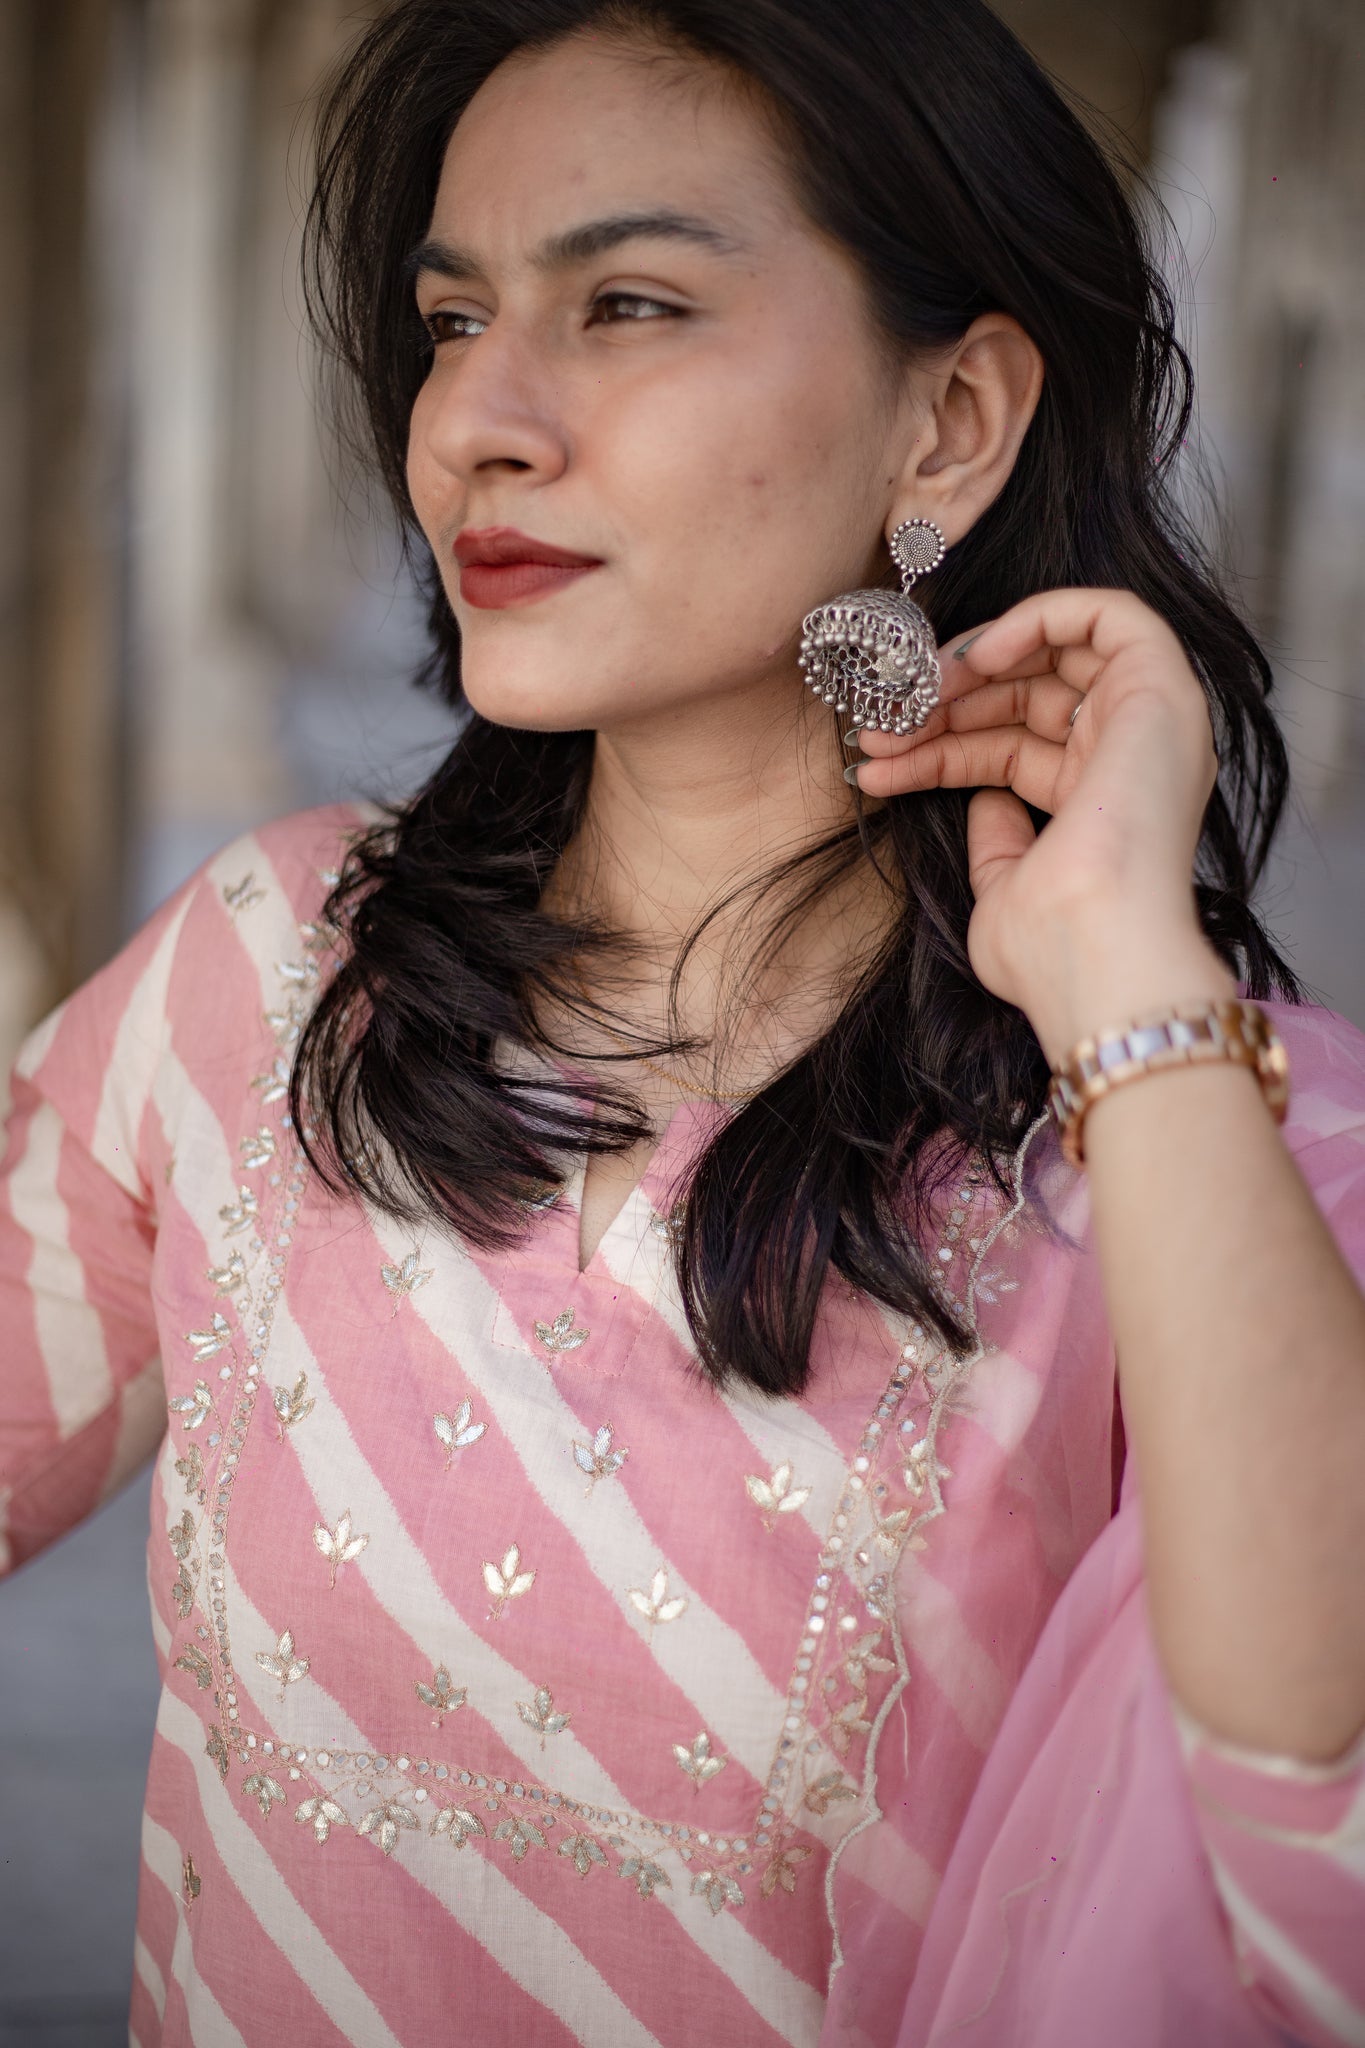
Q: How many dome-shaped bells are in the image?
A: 1